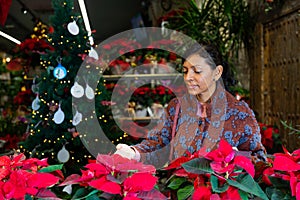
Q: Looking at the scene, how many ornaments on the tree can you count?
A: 9